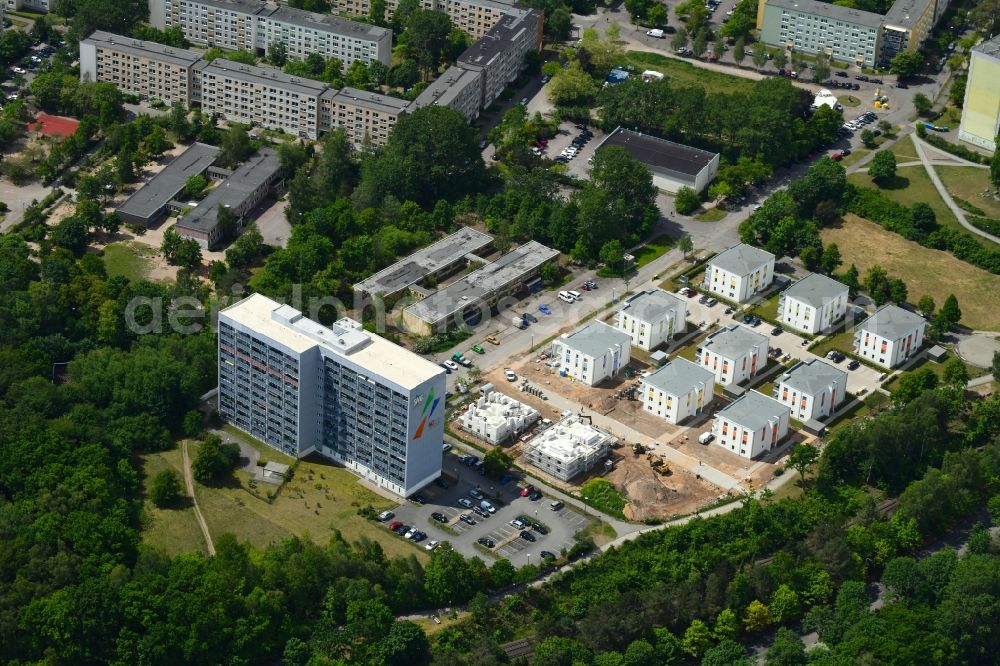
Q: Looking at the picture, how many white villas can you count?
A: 9